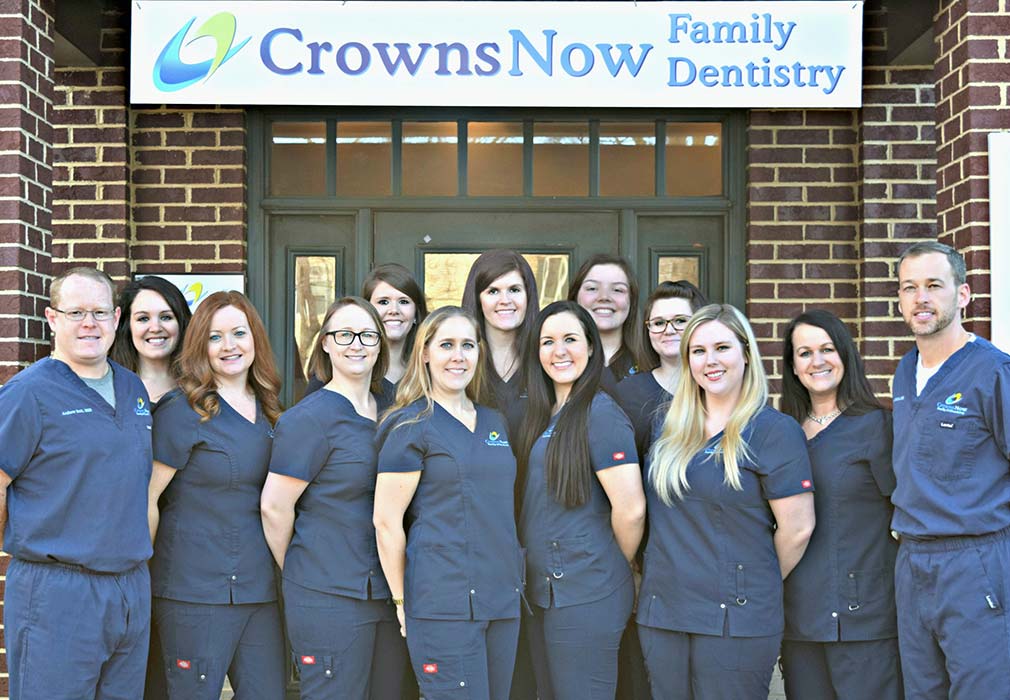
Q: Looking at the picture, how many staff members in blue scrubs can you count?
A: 13